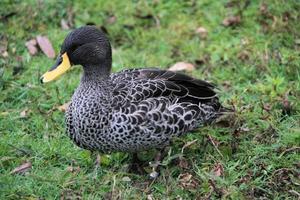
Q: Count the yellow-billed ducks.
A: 1